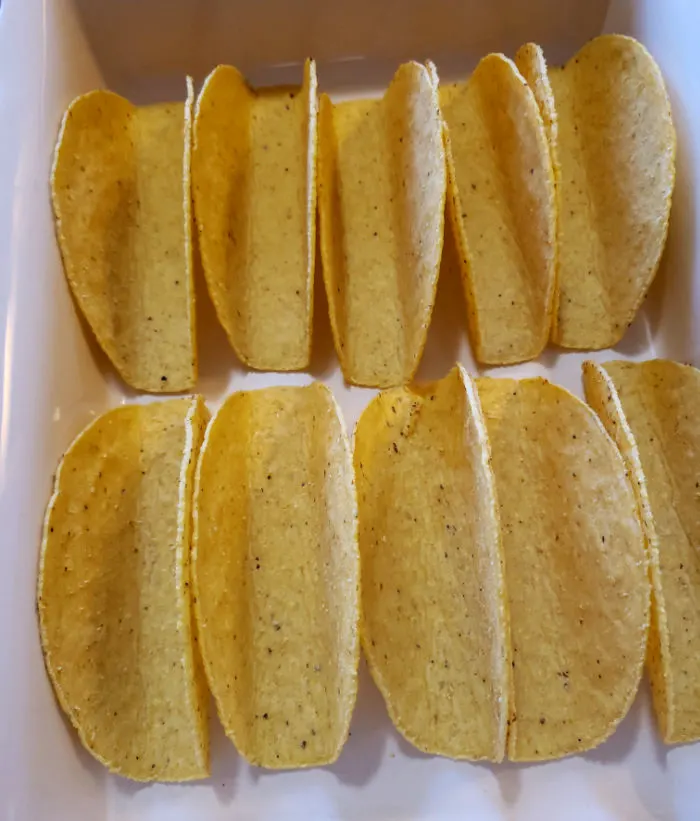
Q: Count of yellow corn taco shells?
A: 10